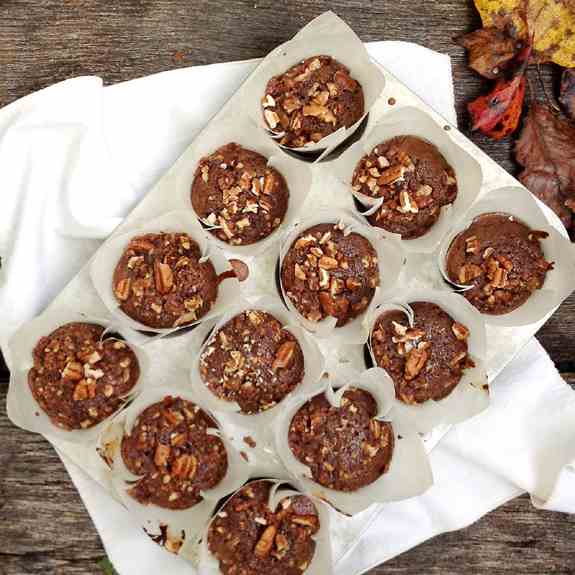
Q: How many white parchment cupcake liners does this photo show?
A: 12